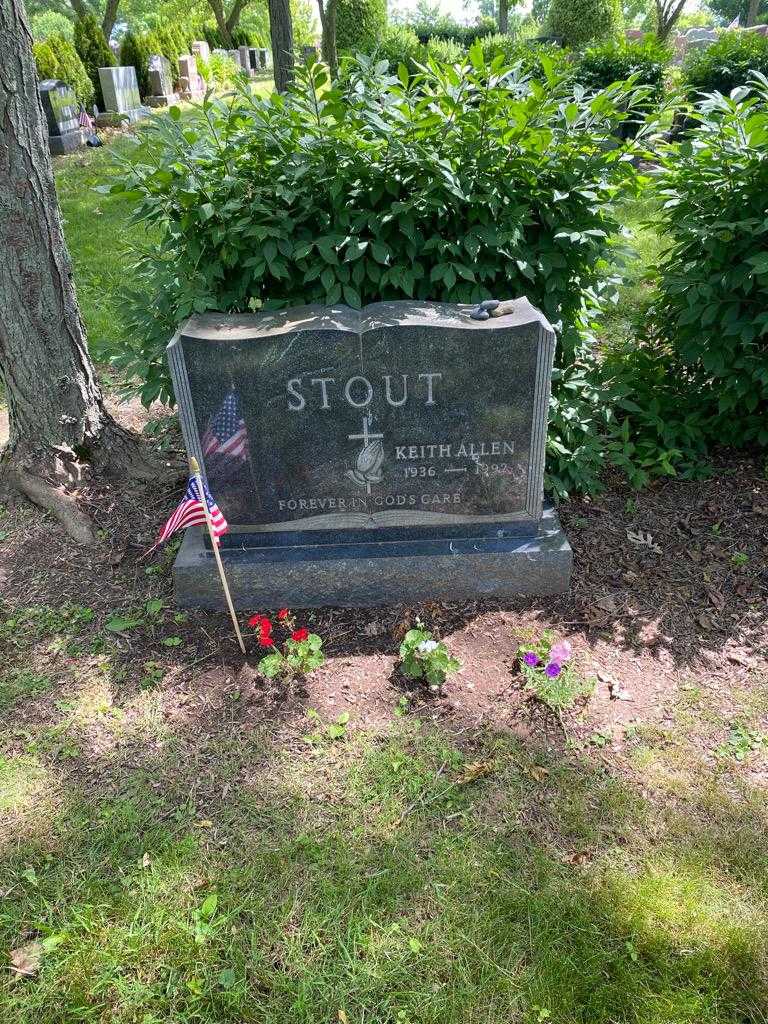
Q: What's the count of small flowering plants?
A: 3